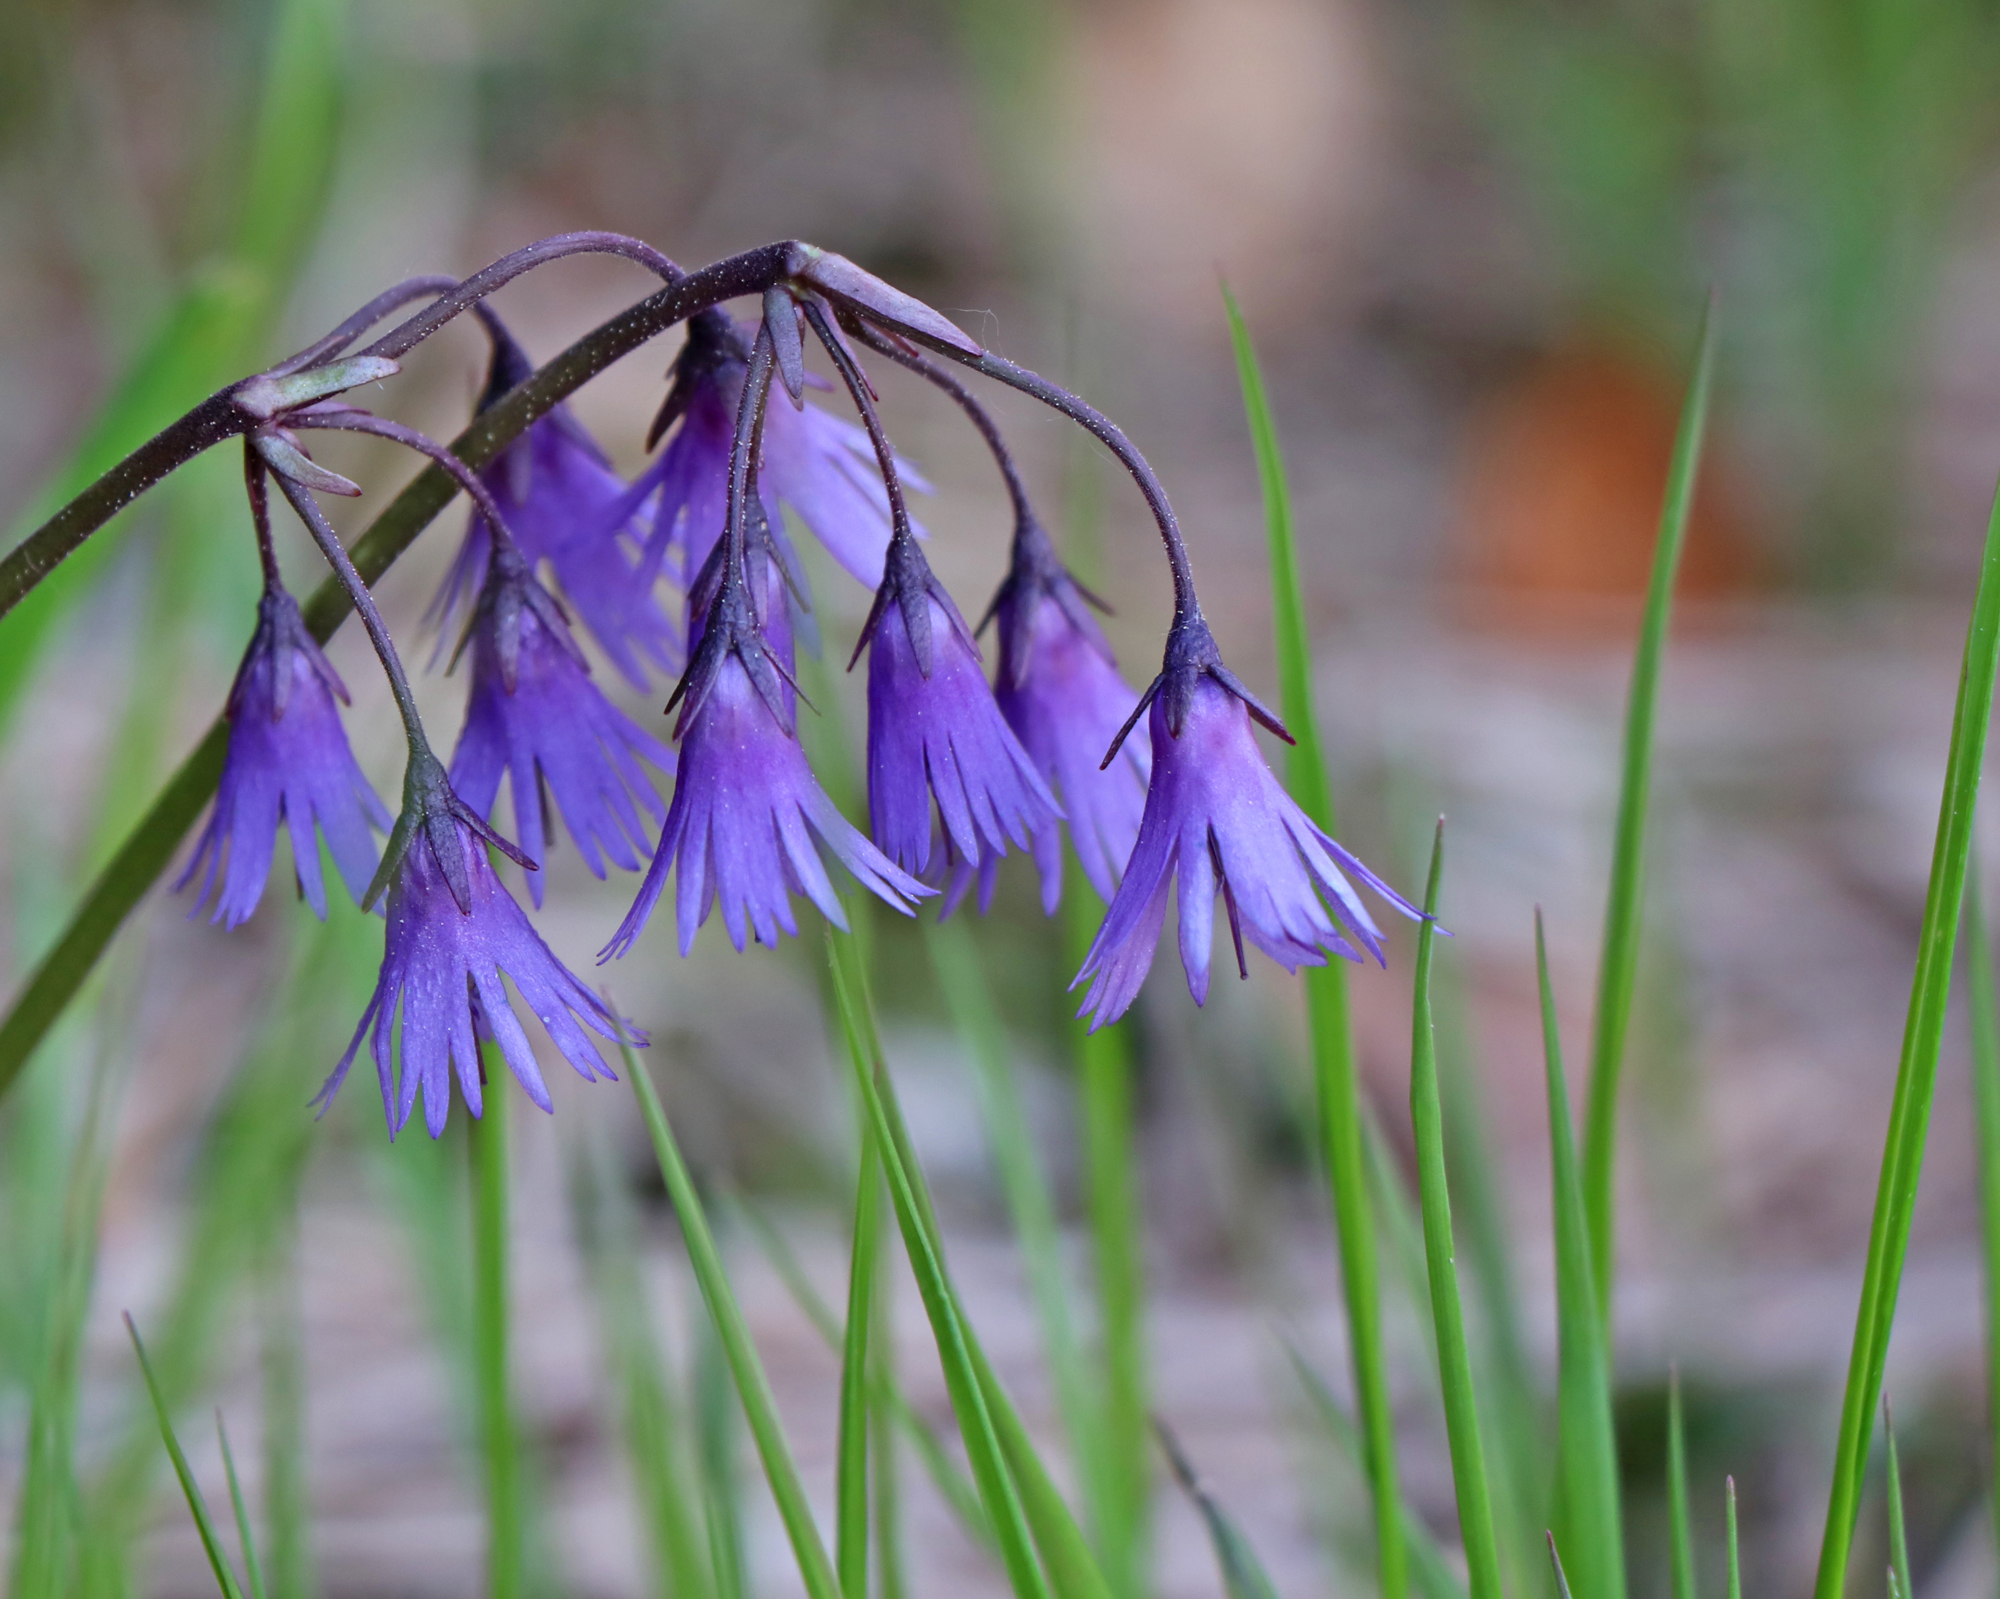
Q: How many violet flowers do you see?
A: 10